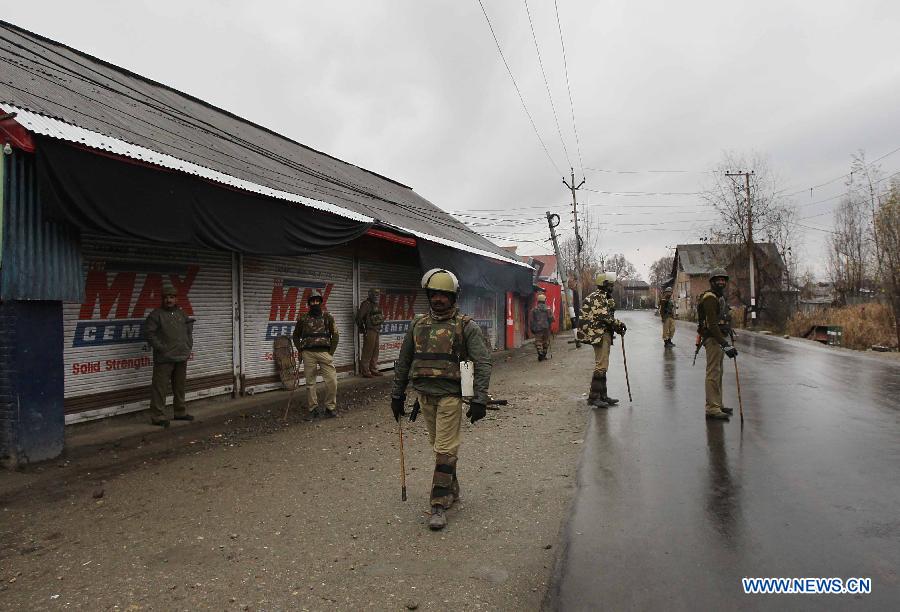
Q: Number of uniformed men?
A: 8